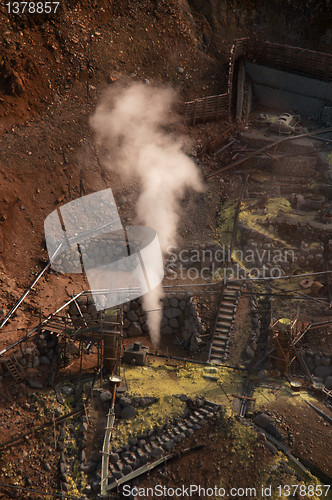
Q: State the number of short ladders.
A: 1